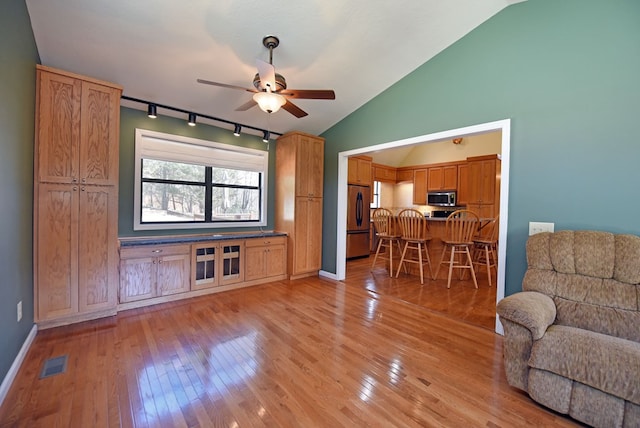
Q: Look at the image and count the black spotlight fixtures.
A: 4